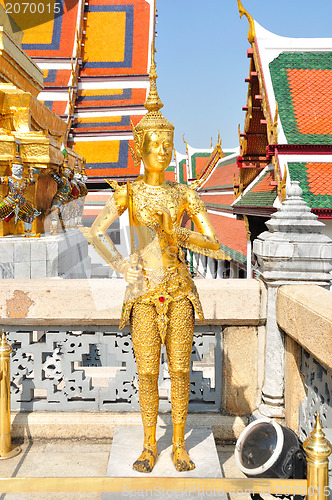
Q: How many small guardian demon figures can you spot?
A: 4